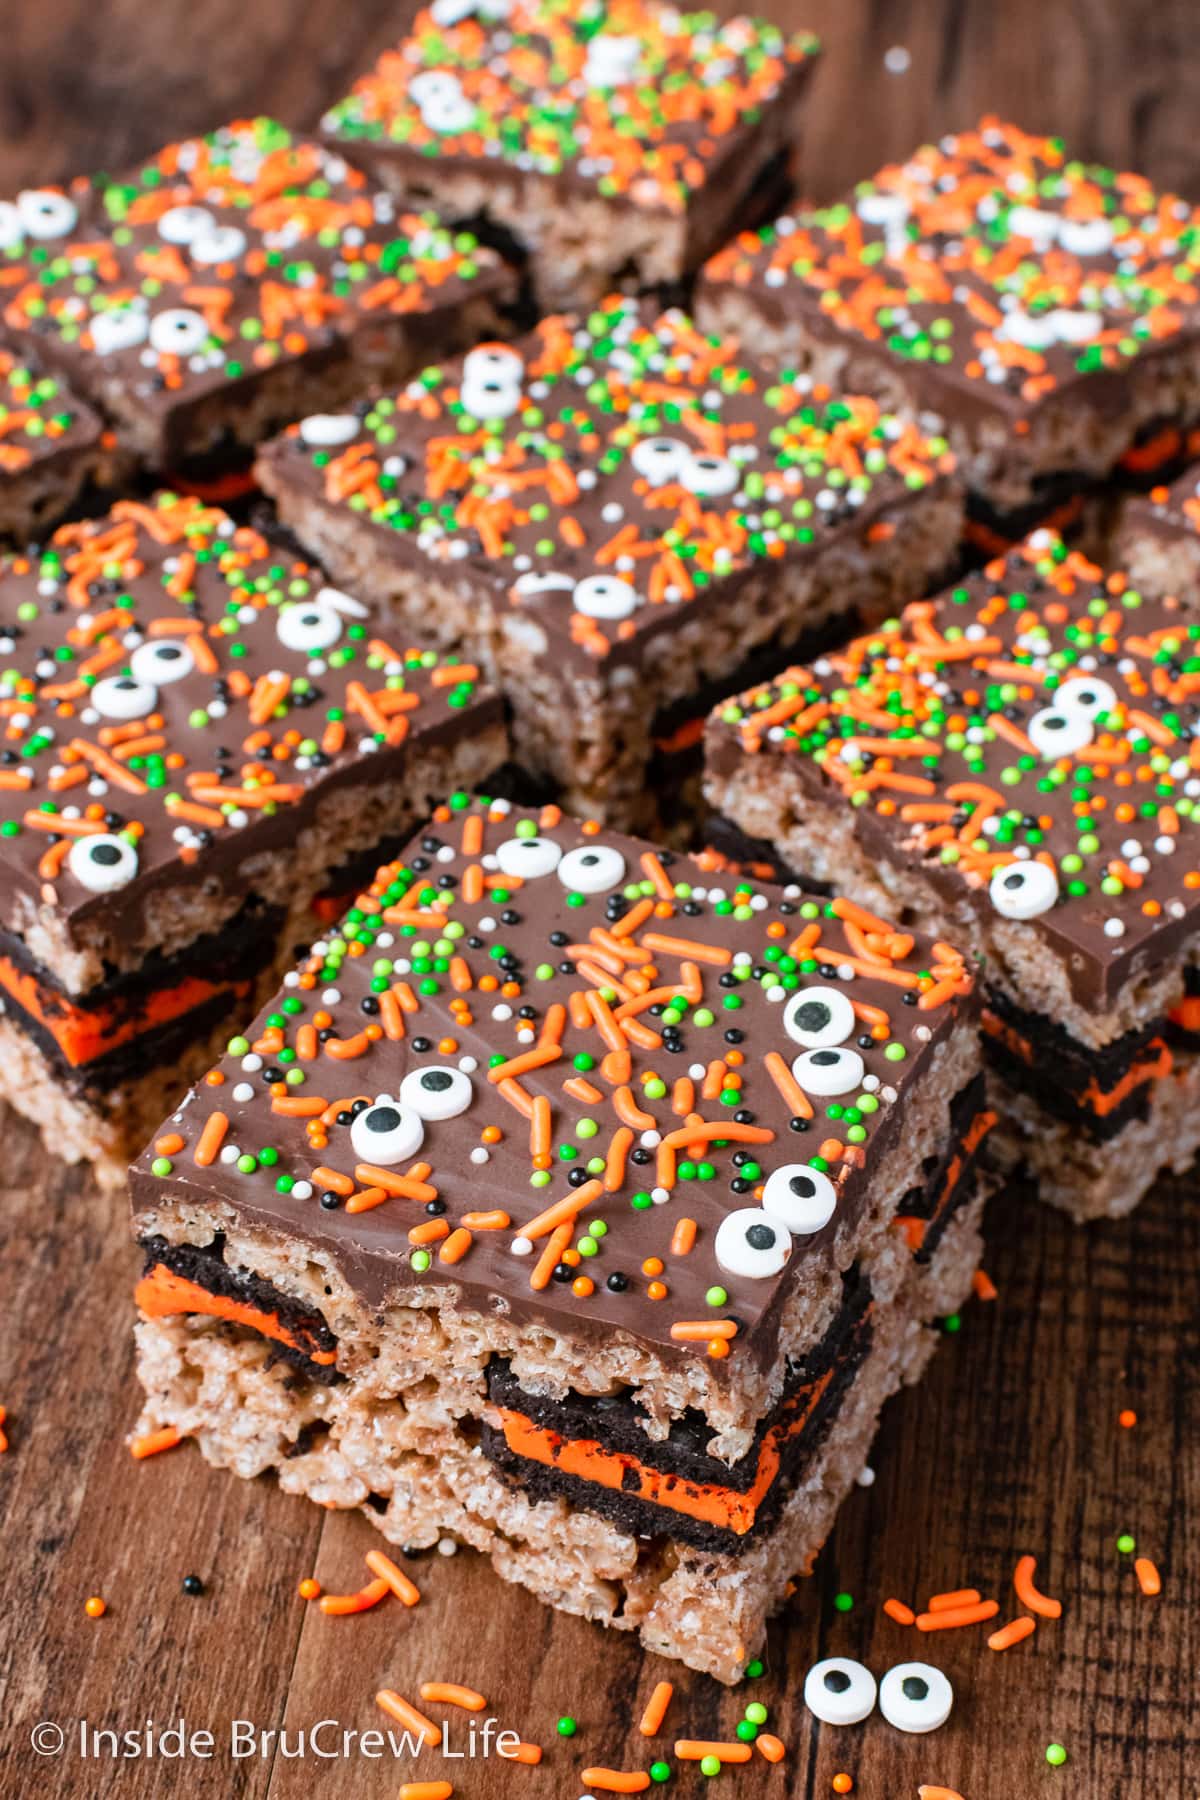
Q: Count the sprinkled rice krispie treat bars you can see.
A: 9